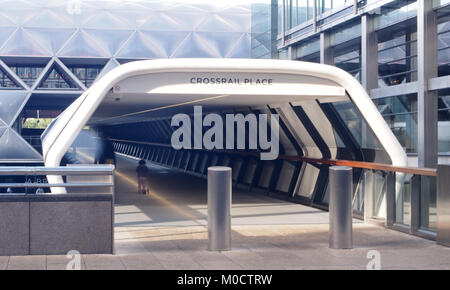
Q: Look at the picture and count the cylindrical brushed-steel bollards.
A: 2